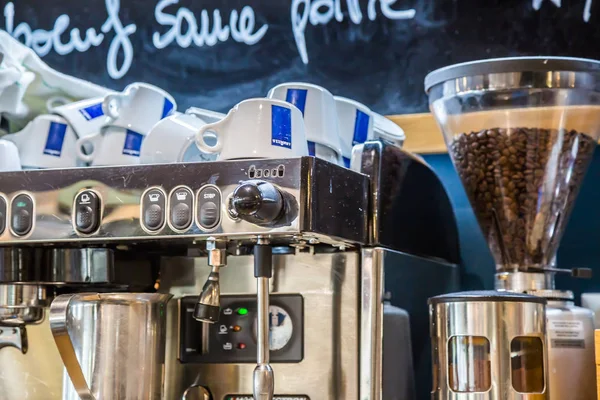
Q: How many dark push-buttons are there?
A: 6